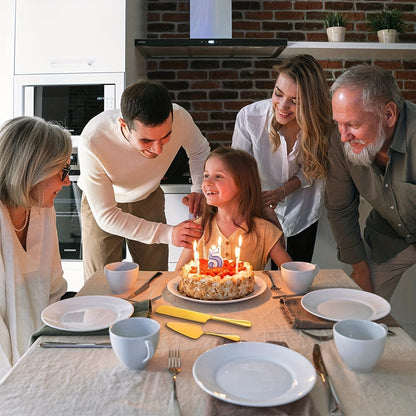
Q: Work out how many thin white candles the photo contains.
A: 5